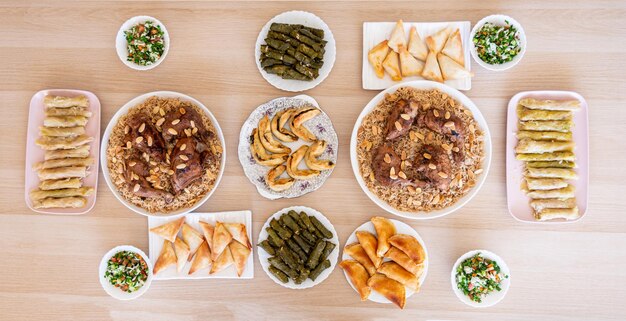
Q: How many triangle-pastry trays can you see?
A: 2